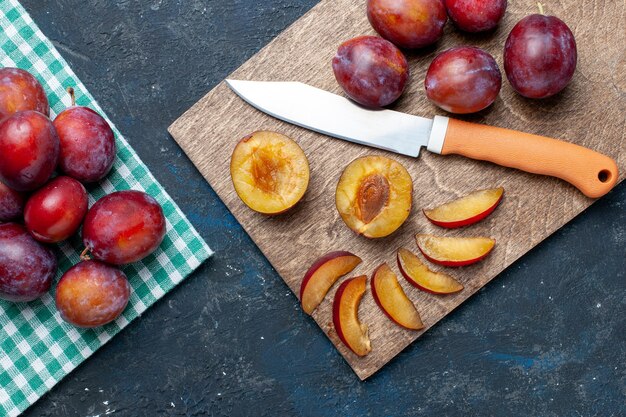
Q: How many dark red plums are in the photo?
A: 13